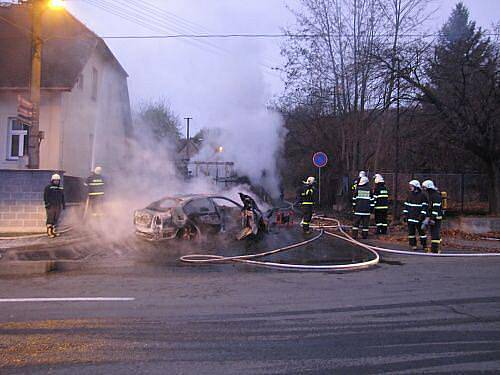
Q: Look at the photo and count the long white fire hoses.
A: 2